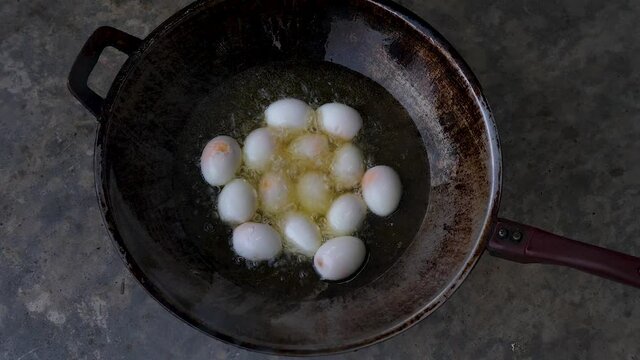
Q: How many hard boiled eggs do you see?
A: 14